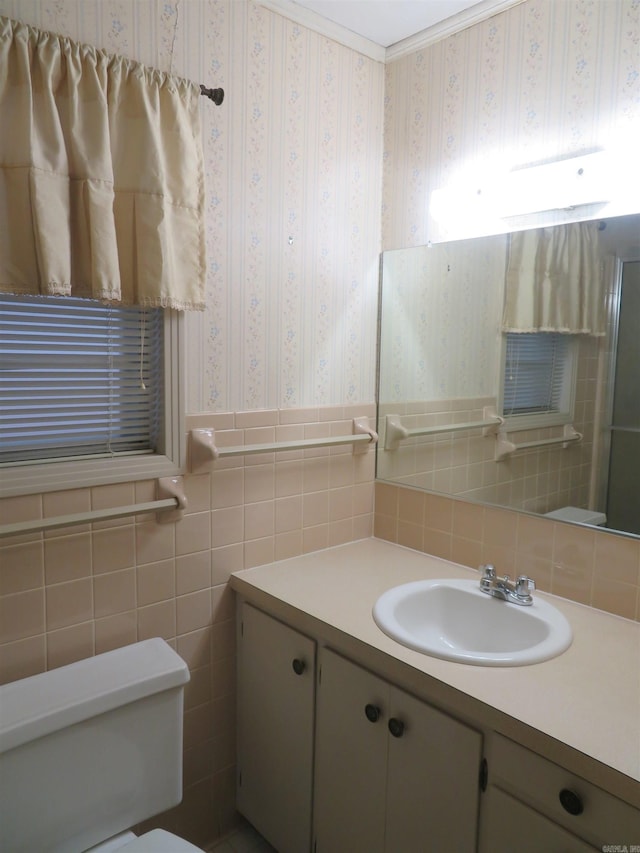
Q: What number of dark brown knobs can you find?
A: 4